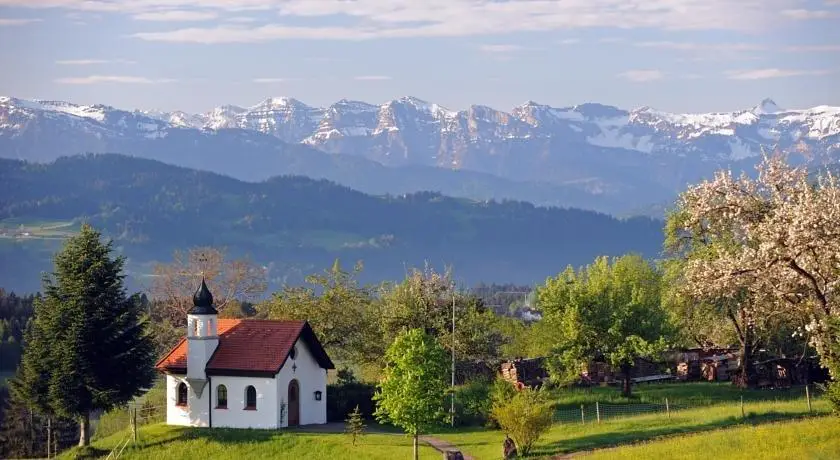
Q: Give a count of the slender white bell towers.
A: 1